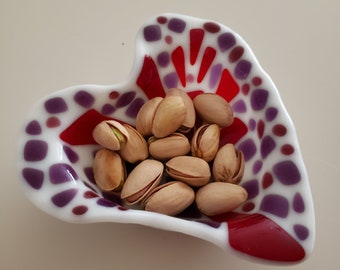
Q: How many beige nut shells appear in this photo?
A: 14